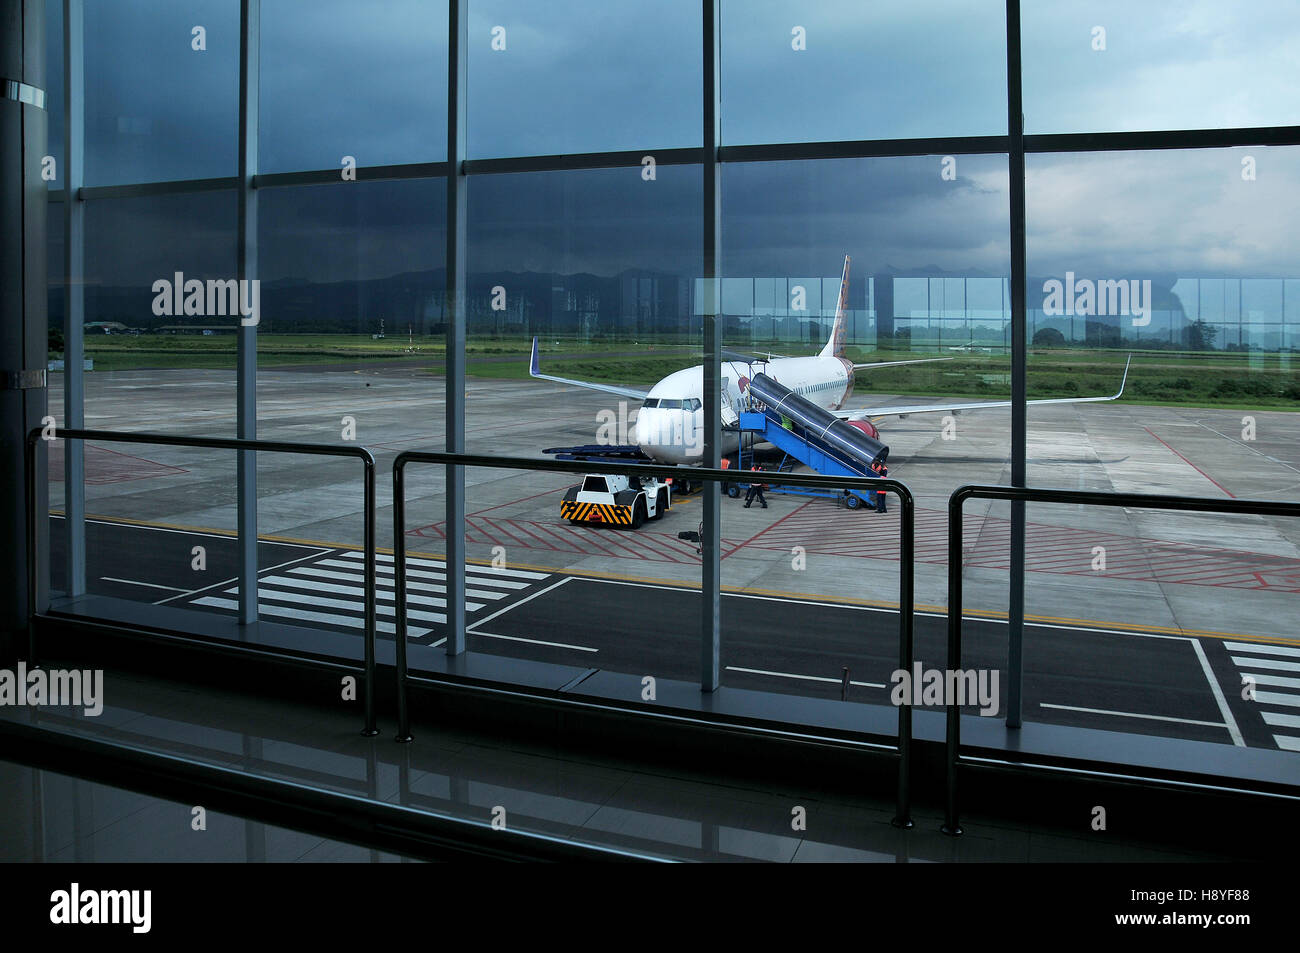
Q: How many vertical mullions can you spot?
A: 5